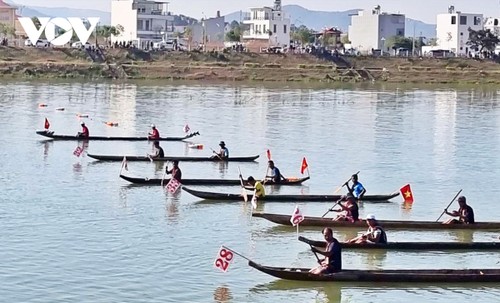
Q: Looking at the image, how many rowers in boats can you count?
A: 12